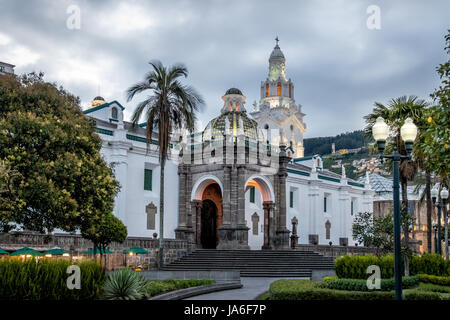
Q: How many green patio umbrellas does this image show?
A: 5